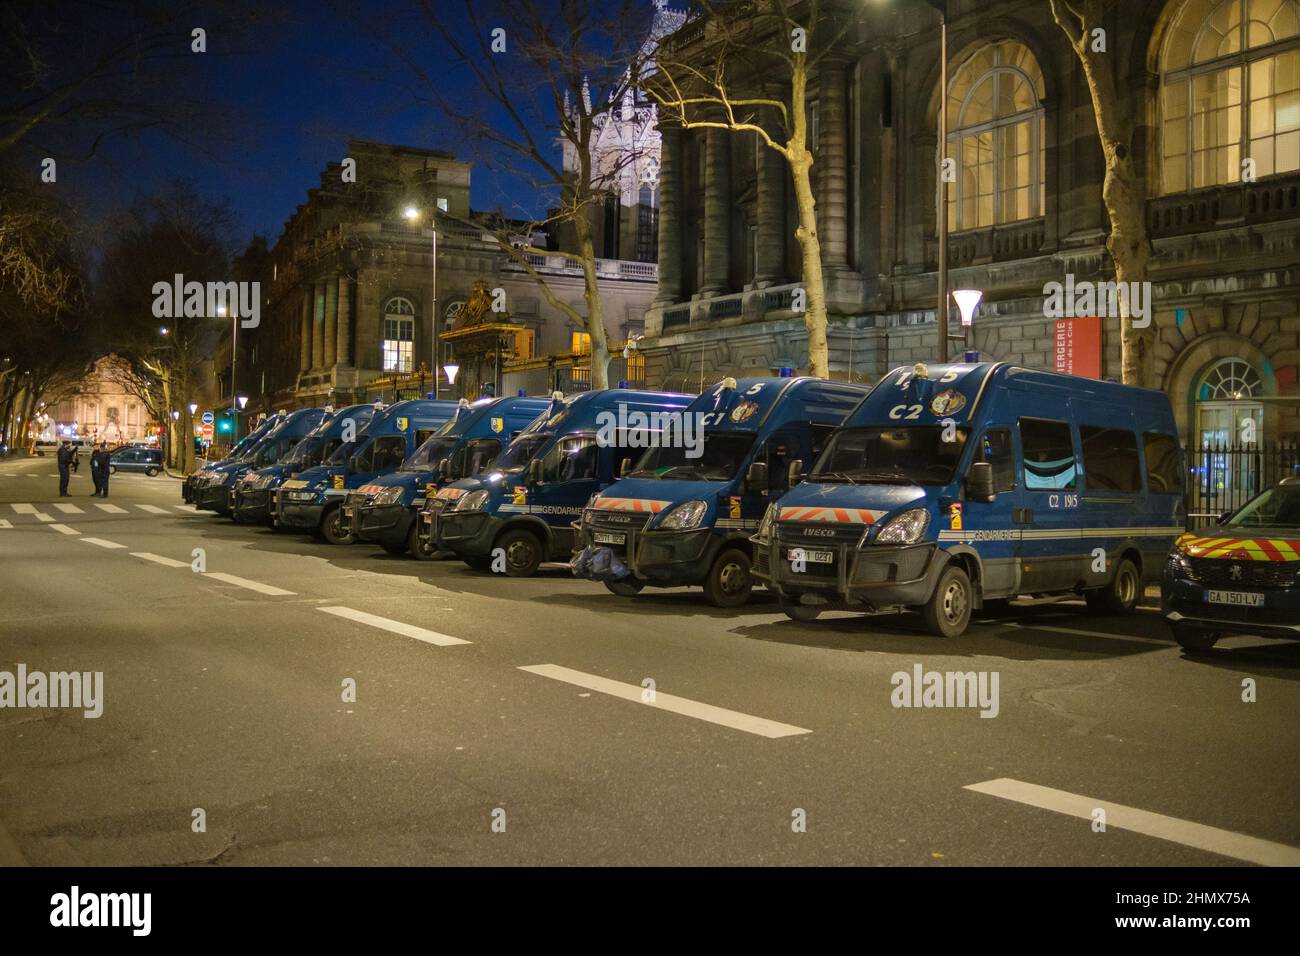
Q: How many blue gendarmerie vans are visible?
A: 8